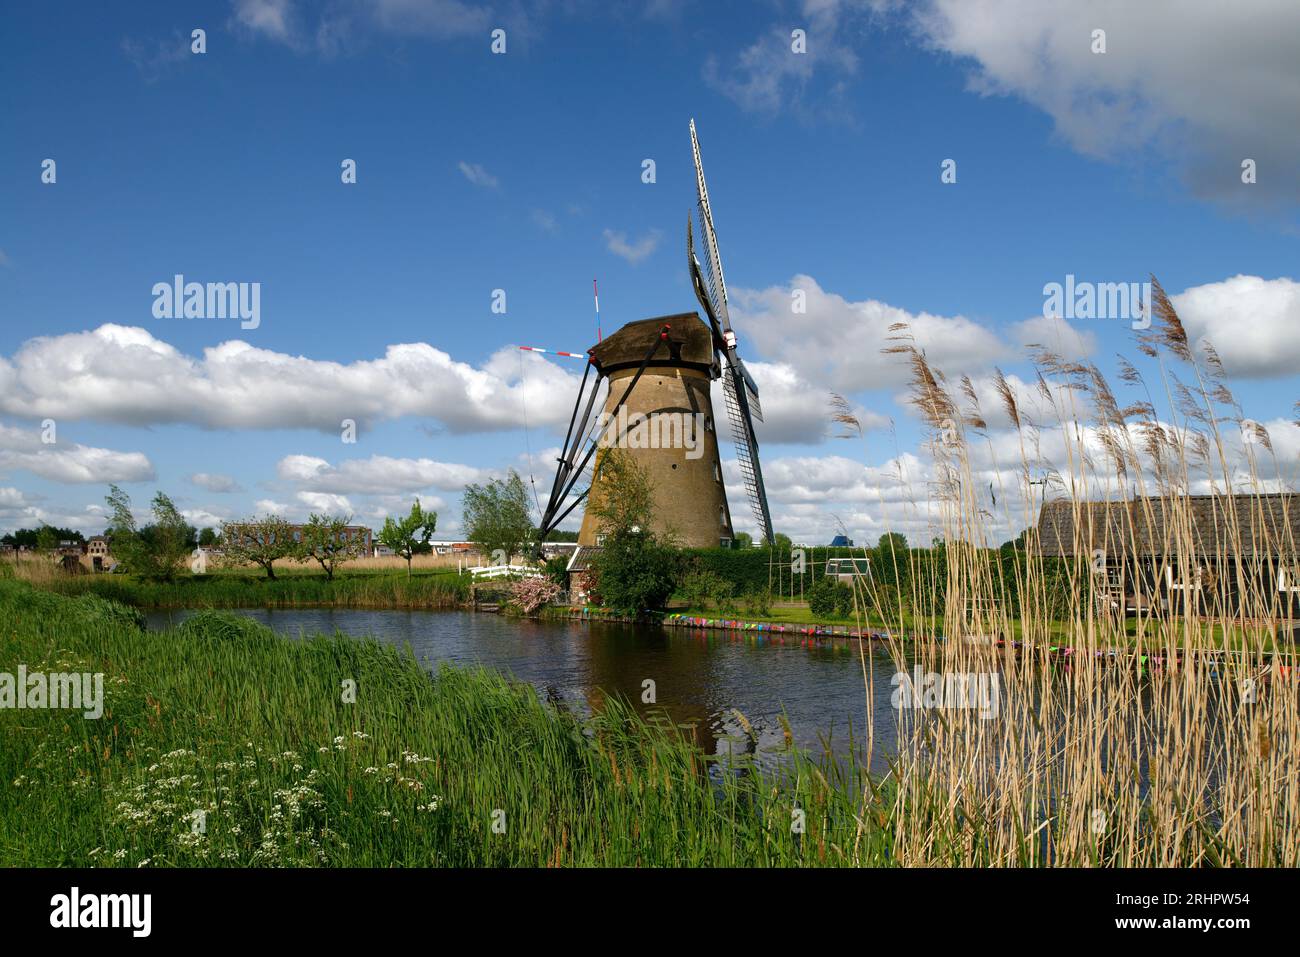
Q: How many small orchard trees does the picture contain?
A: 3